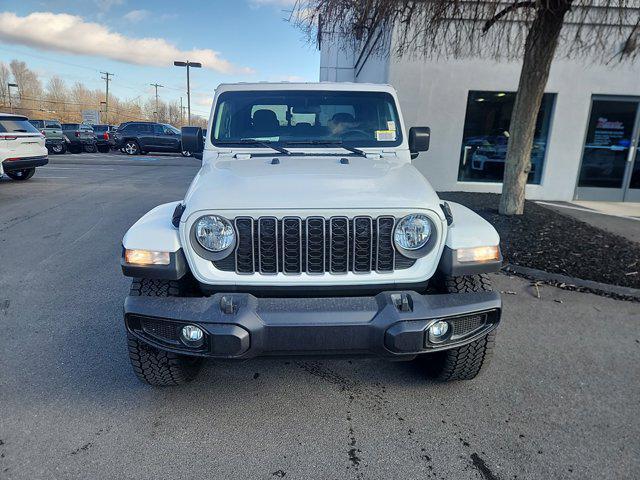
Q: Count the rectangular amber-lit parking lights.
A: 2